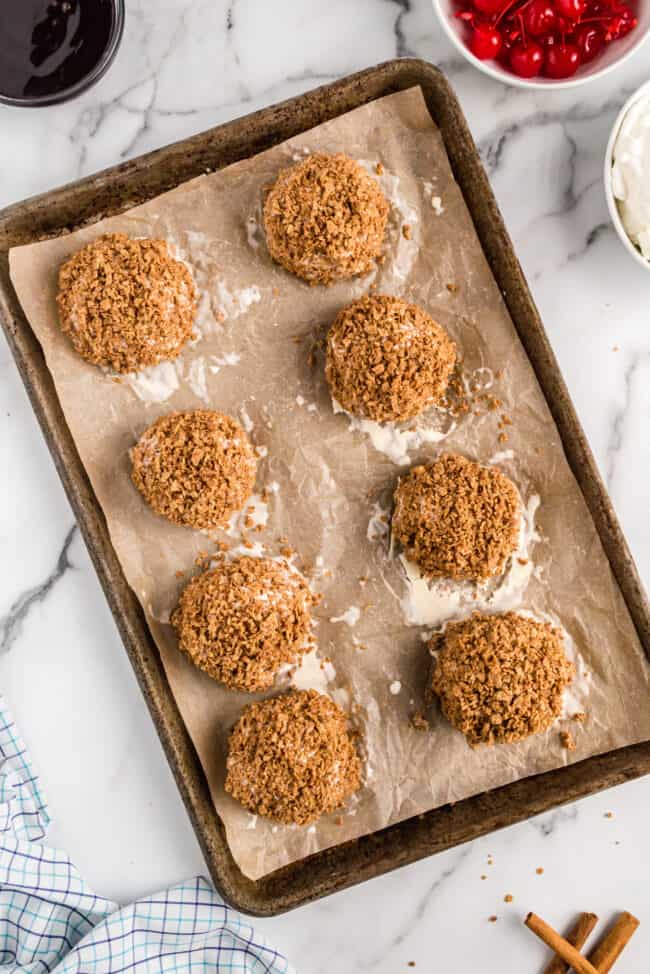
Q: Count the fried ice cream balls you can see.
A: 8